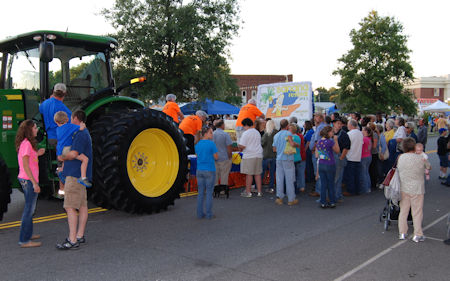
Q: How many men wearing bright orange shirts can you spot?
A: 3